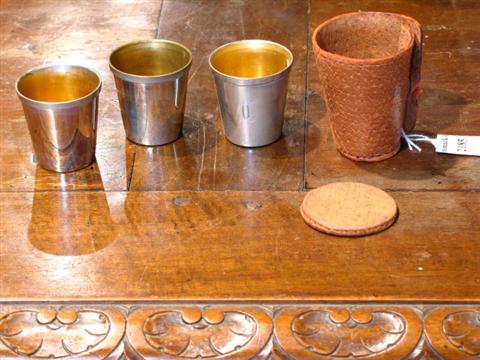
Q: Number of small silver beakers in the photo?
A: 3